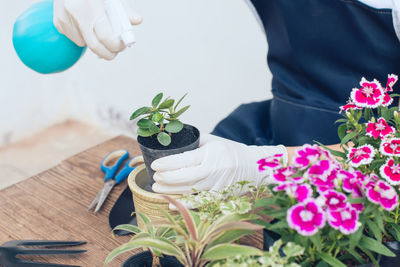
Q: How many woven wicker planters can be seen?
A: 1